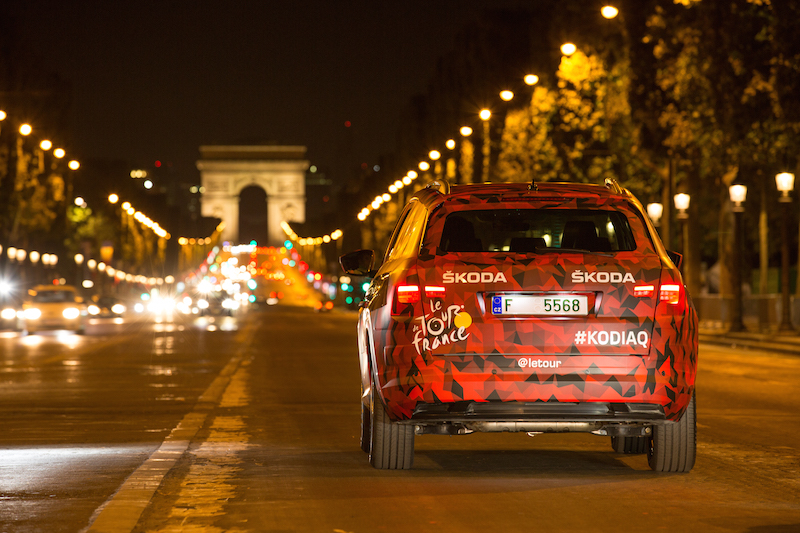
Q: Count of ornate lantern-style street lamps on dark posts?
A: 4